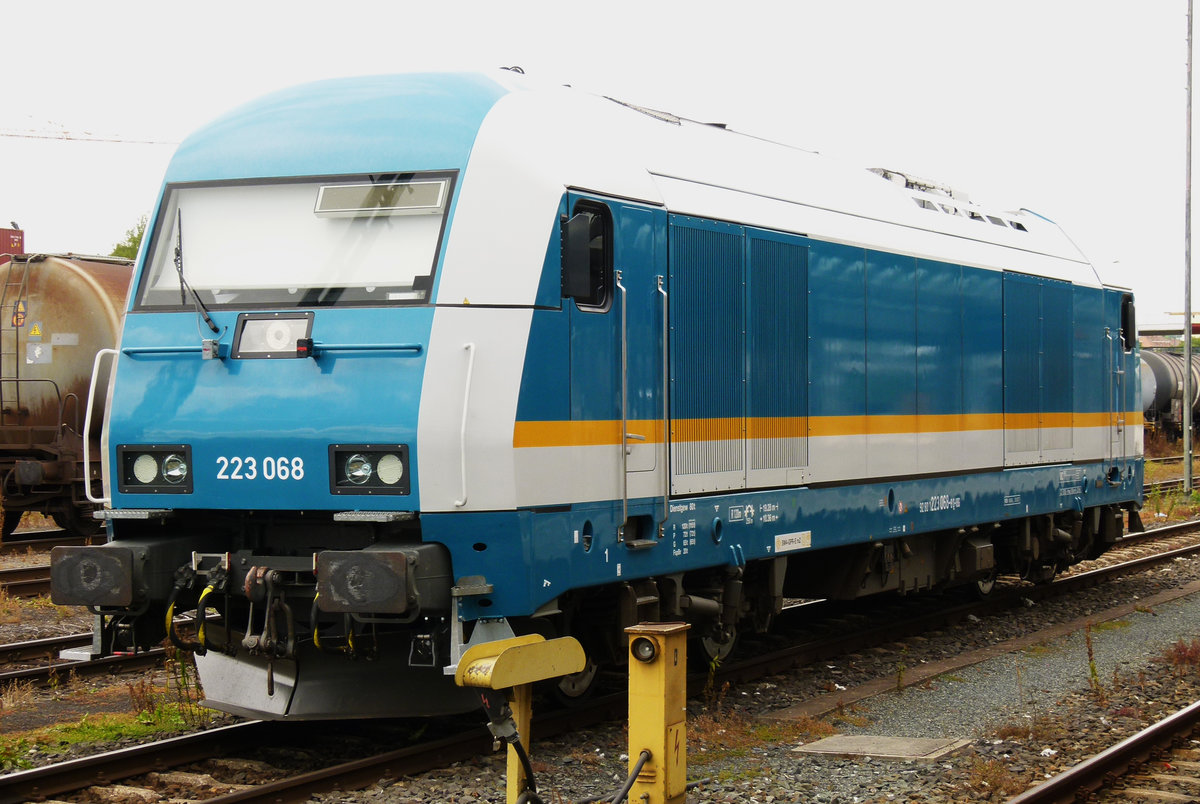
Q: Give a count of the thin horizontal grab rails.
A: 2